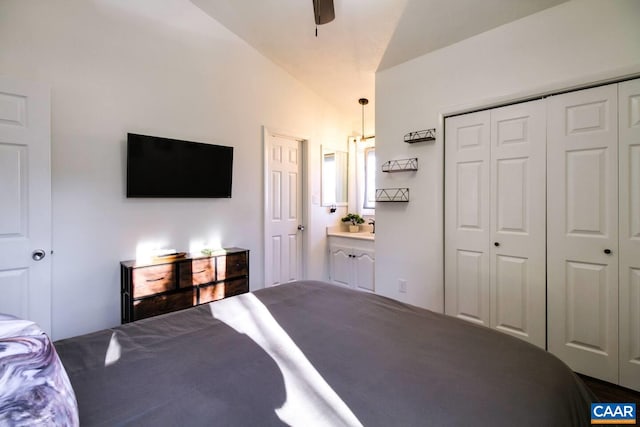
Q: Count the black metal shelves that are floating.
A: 3